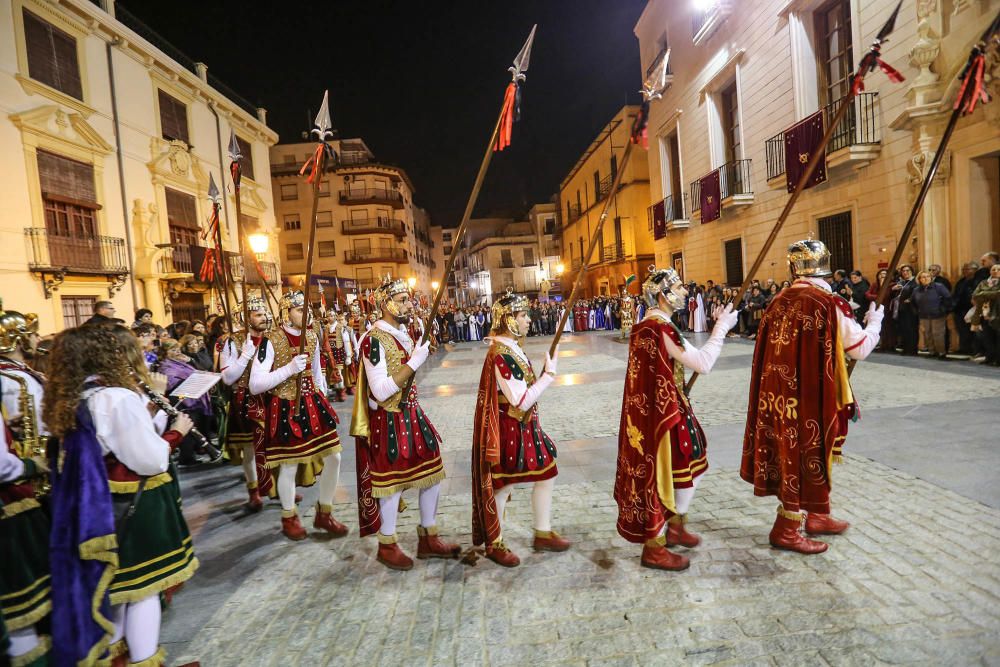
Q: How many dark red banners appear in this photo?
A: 3